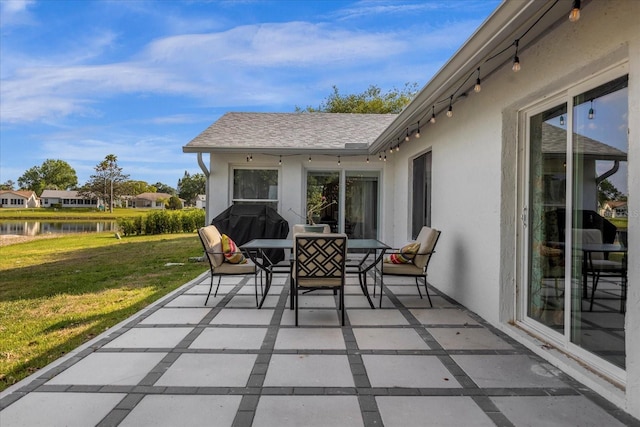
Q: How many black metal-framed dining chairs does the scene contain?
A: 4